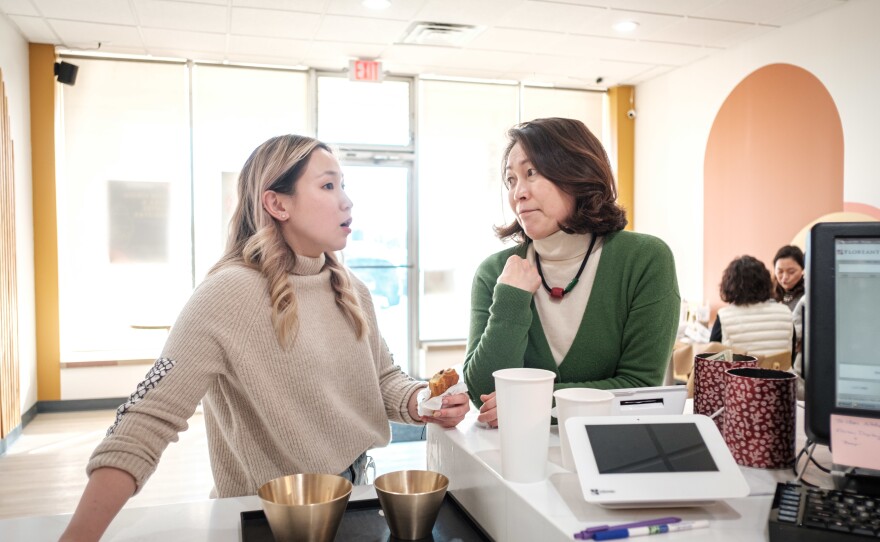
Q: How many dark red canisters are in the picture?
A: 2